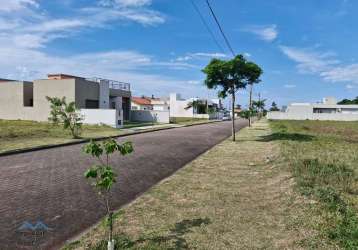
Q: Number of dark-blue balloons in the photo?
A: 0